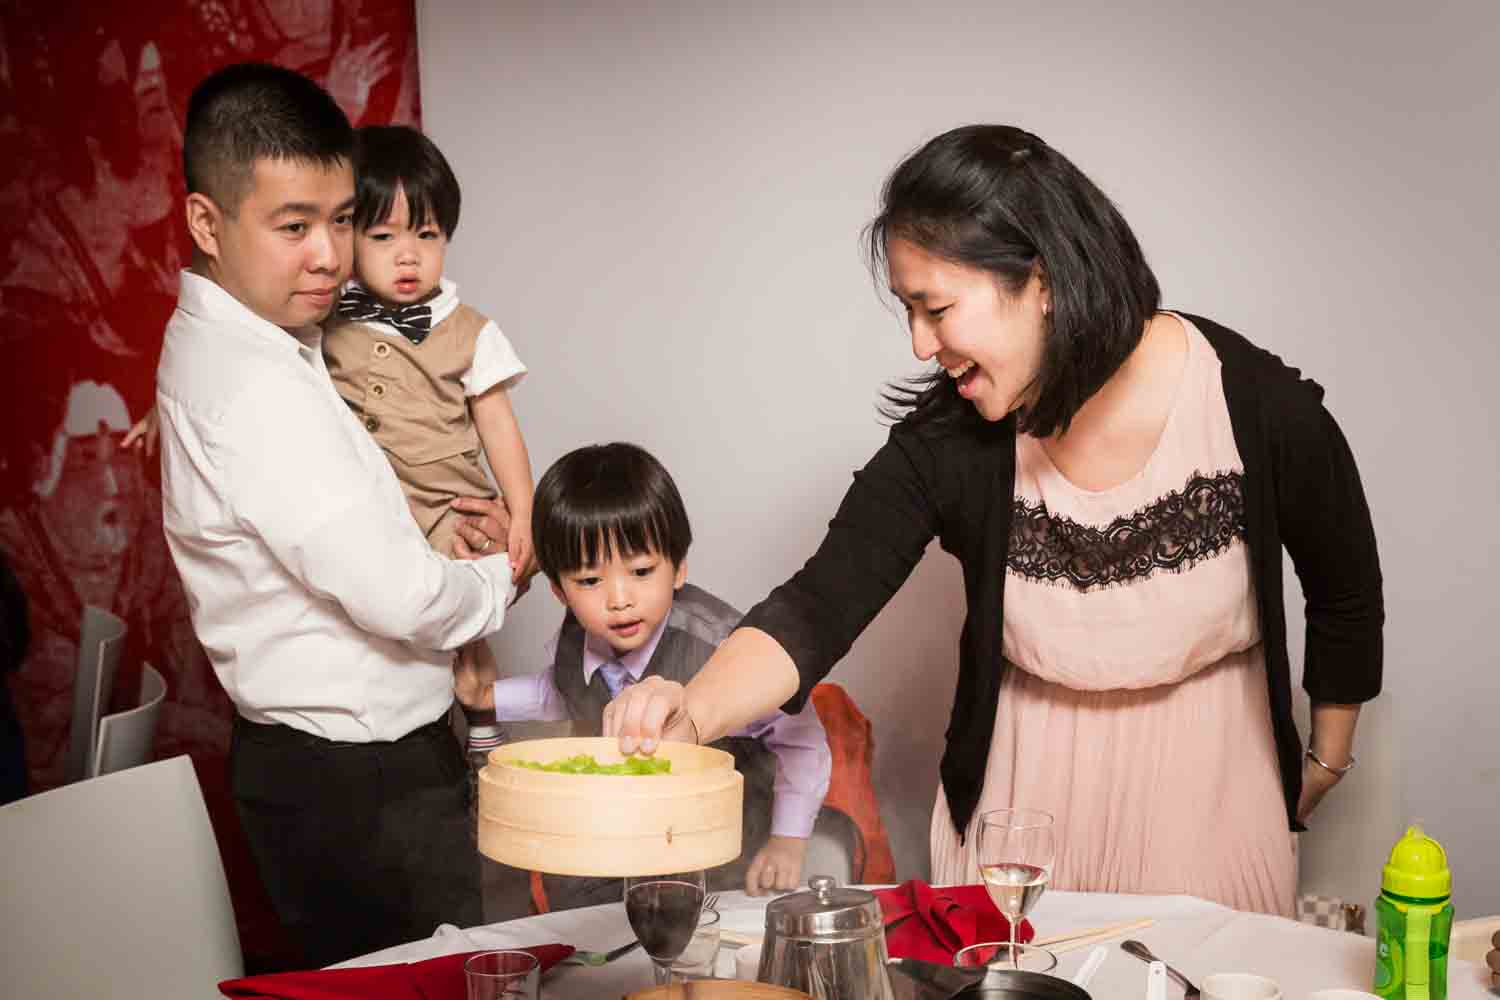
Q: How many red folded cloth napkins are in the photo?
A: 2